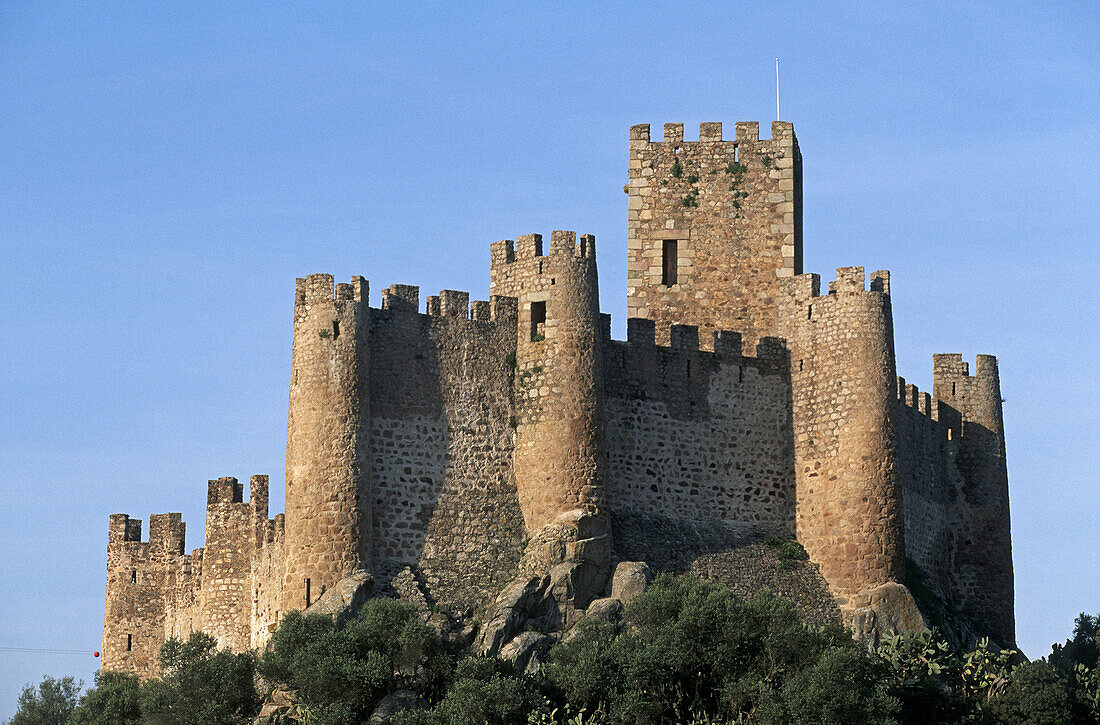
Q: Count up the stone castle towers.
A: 7